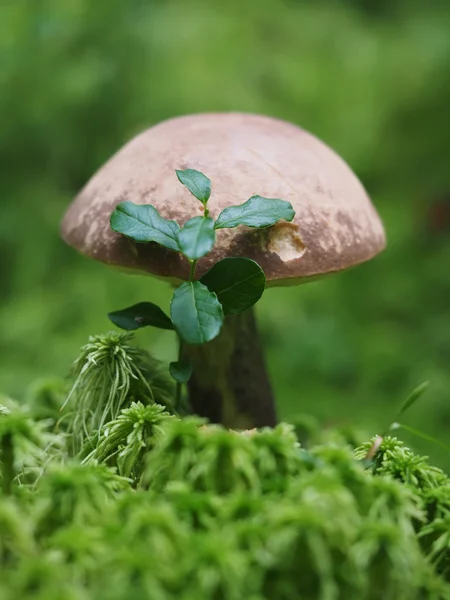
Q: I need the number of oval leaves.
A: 8